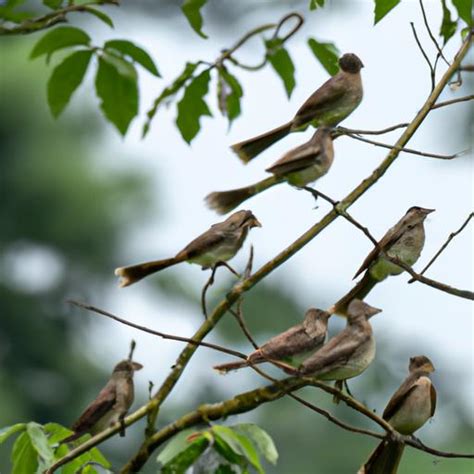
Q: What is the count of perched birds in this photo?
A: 8